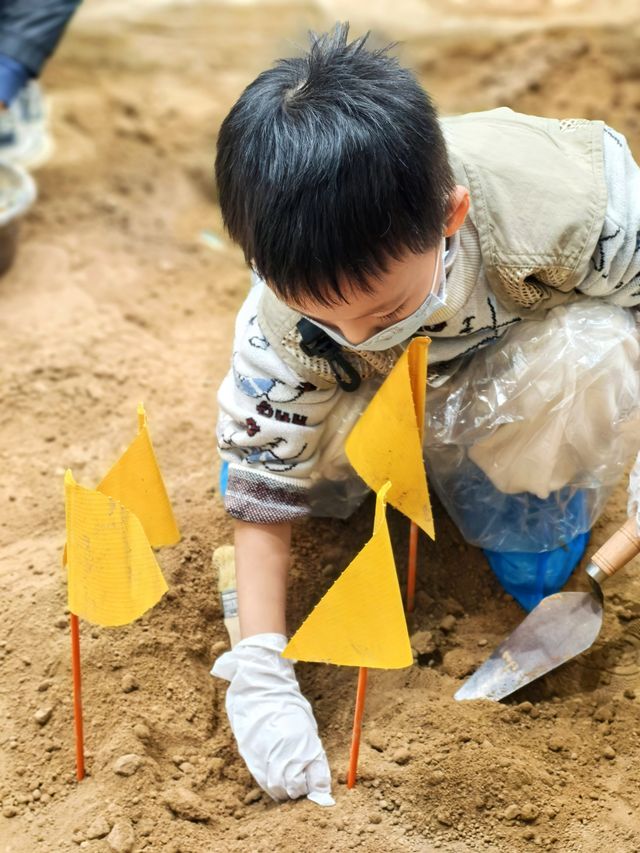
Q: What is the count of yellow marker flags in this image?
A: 4